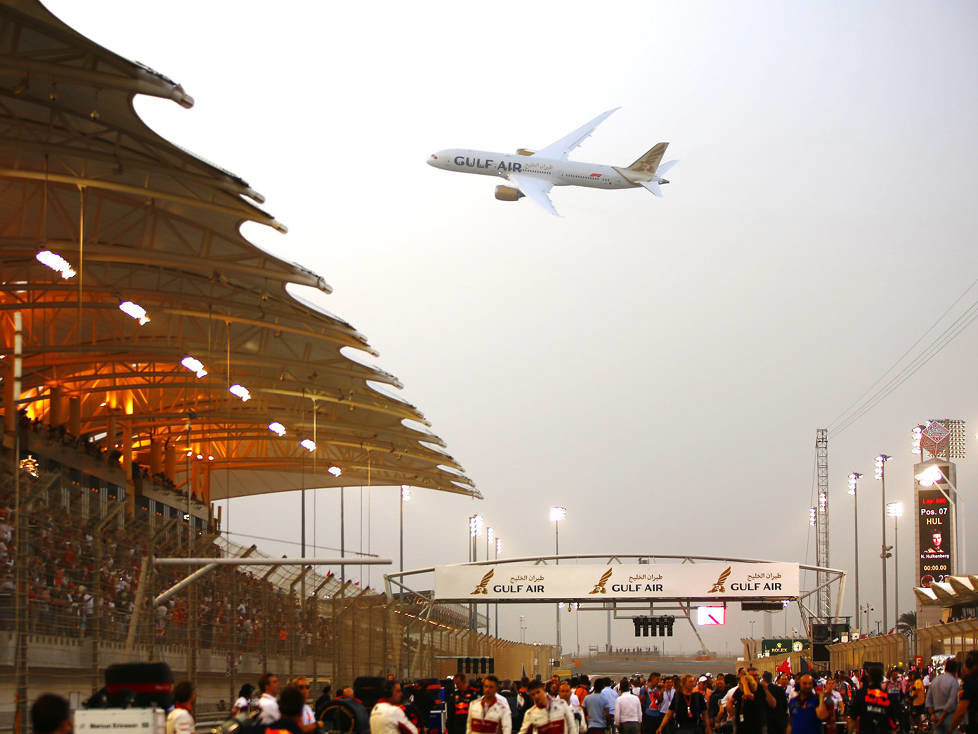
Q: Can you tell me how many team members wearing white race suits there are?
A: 4